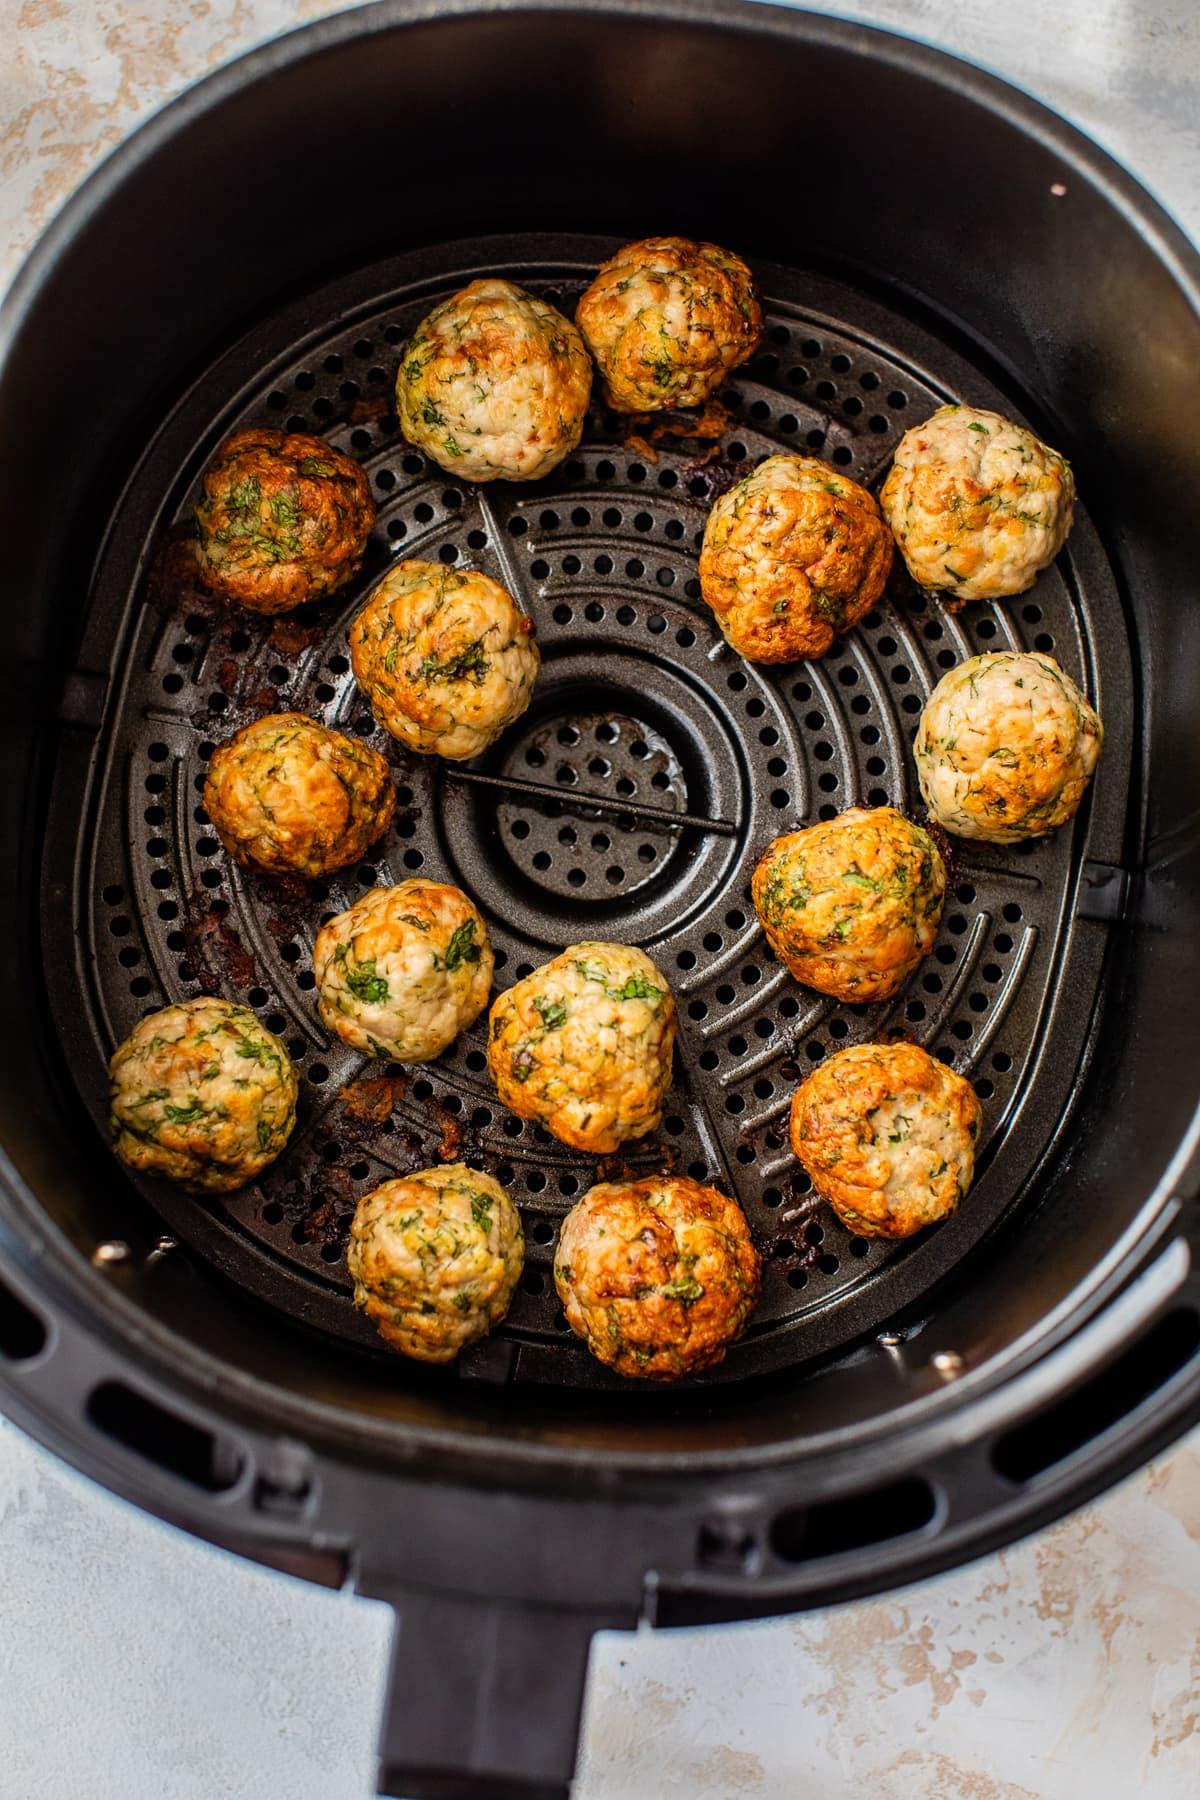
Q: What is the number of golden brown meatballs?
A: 15